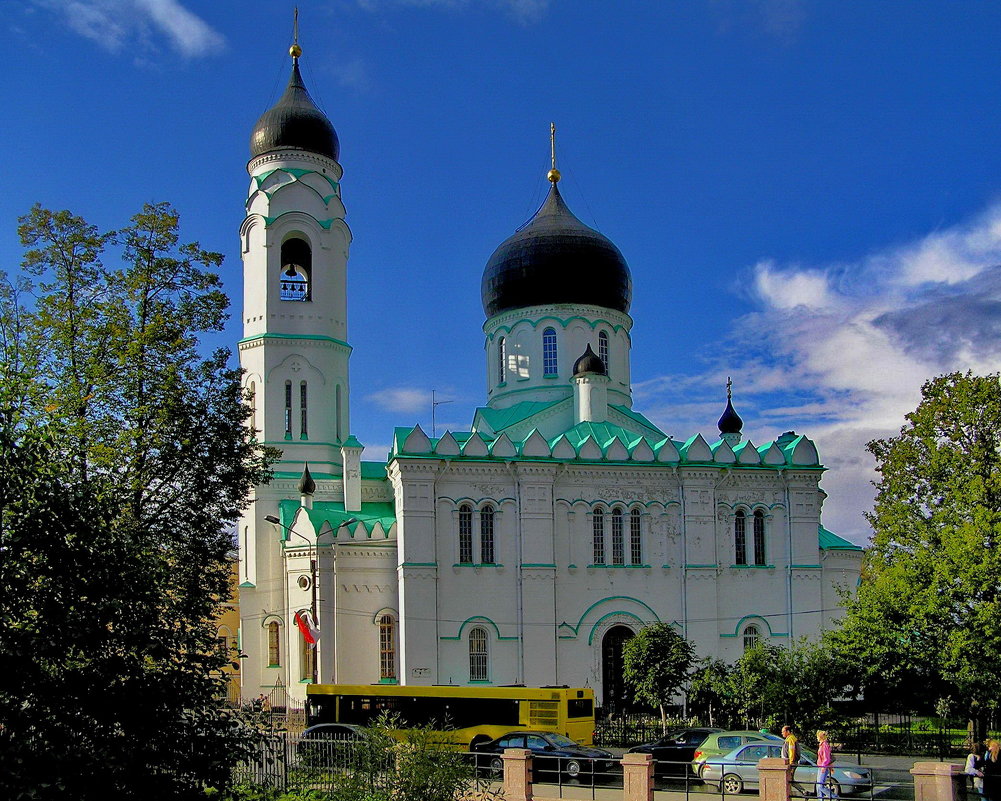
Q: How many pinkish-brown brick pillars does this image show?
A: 4